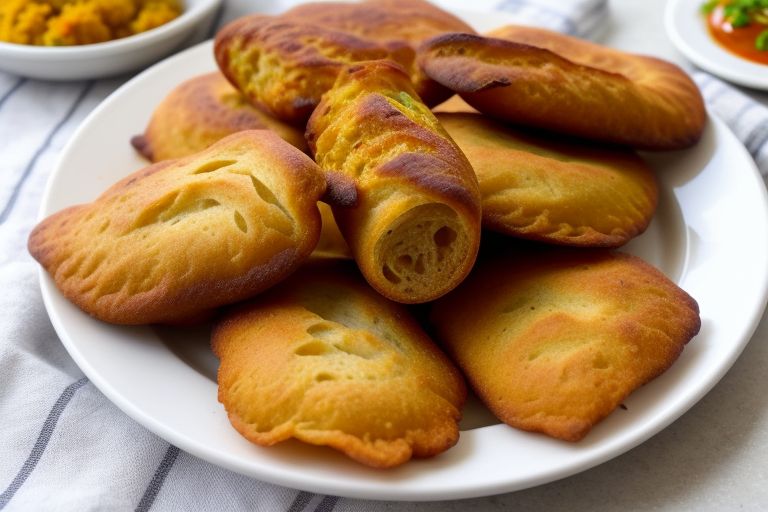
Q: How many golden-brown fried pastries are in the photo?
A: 9